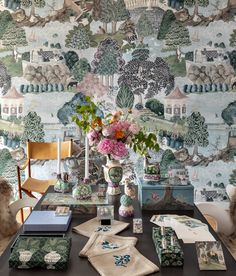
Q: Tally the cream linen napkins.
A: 3